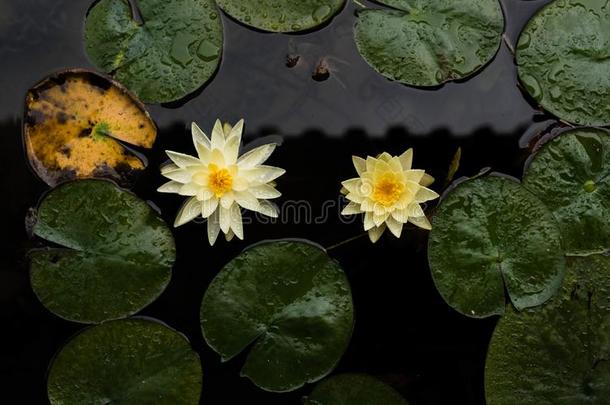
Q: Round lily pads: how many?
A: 12